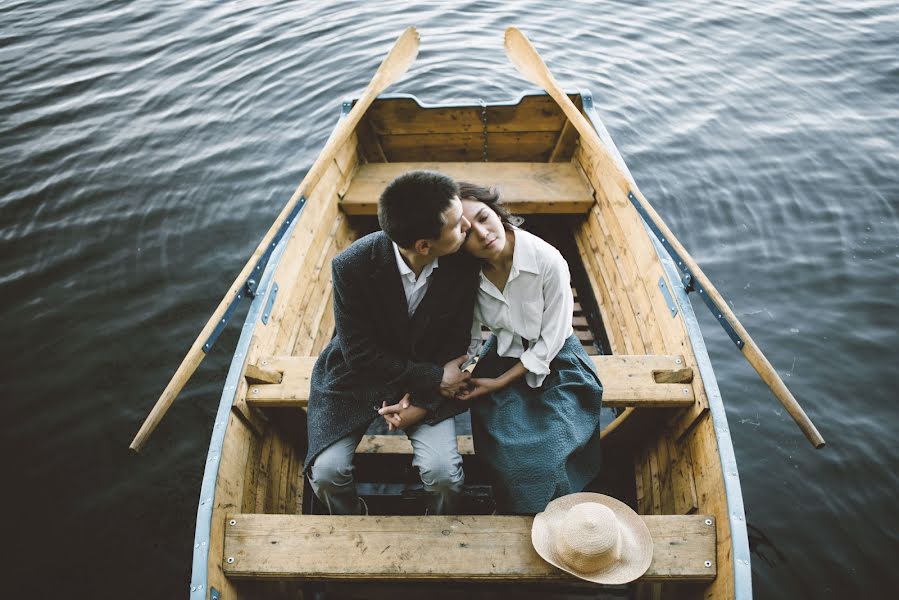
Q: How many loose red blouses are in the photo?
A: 0